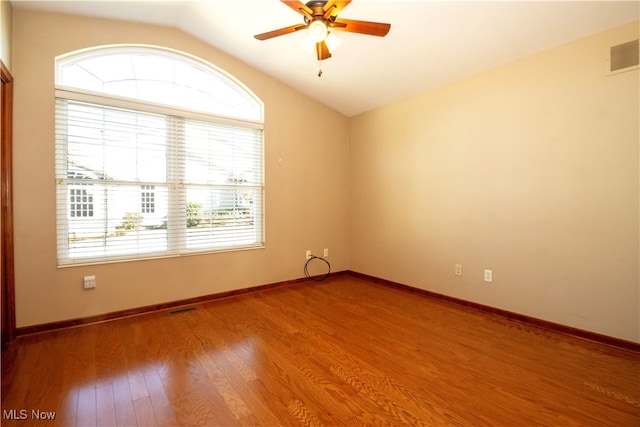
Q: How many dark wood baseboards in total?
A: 2